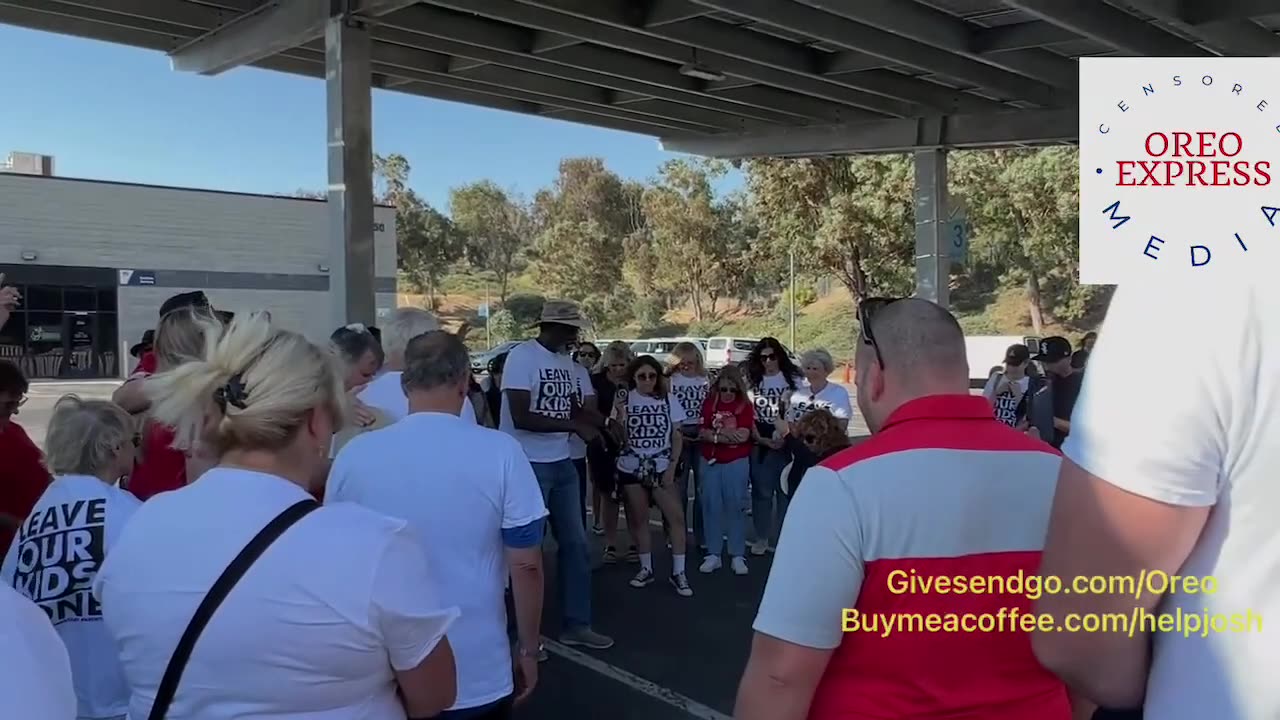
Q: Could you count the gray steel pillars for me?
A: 2